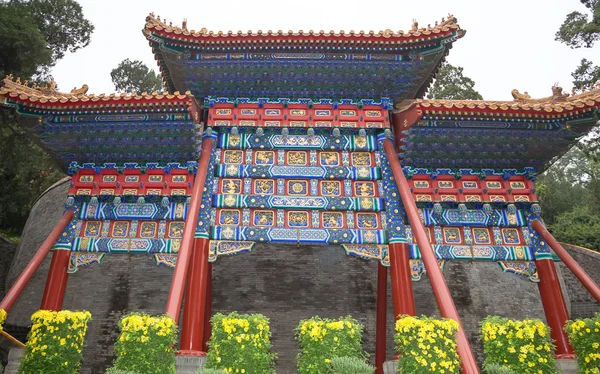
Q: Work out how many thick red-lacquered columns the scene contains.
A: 4